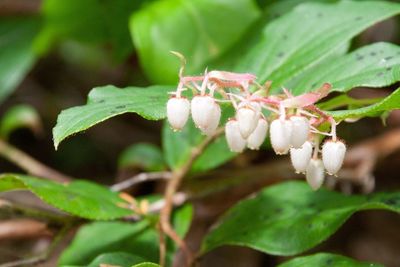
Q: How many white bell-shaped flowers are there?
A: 11